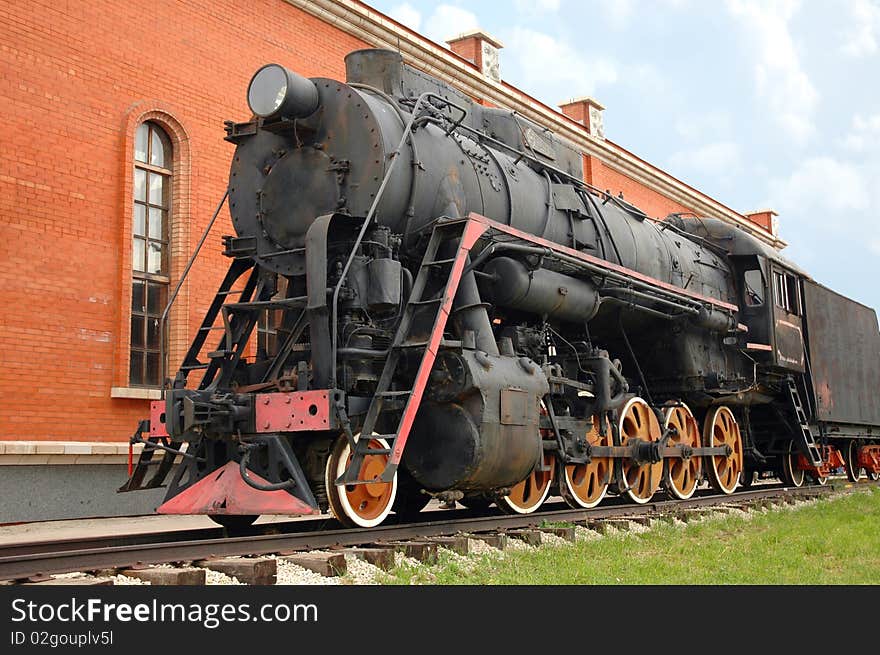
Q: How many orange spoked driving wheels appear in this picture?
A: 5